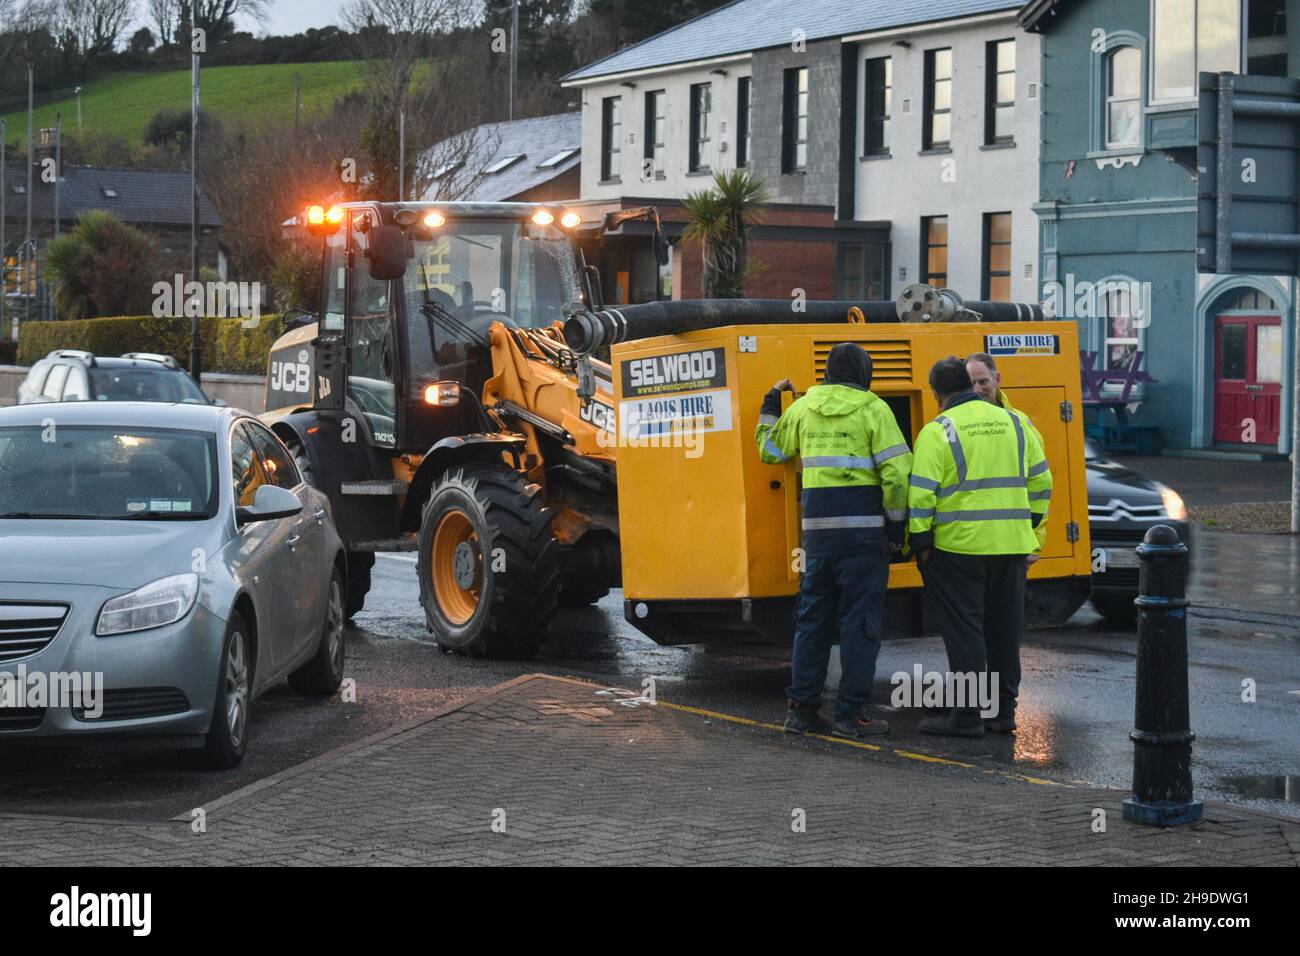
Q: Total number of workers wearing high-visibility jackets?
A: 3